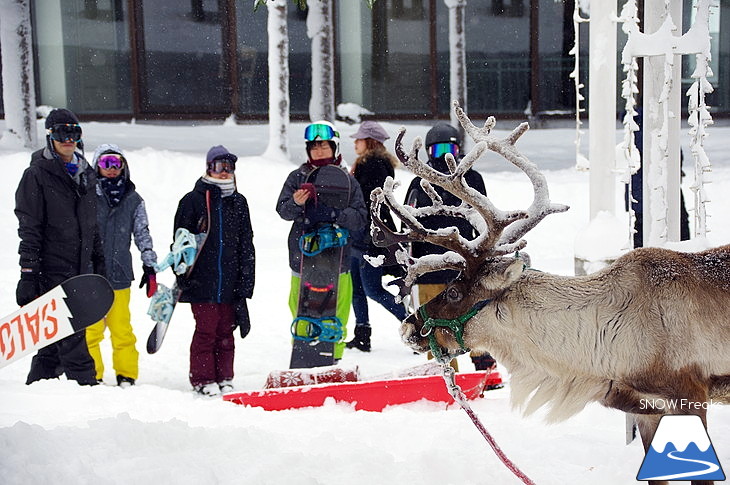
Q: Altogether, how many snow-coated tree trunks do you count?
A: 4